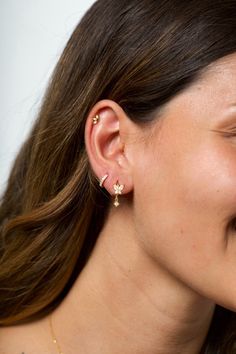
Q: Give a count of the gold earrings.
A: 3